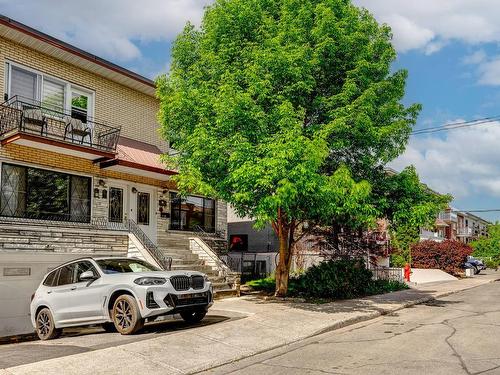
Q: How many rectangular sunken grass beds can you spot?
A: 0